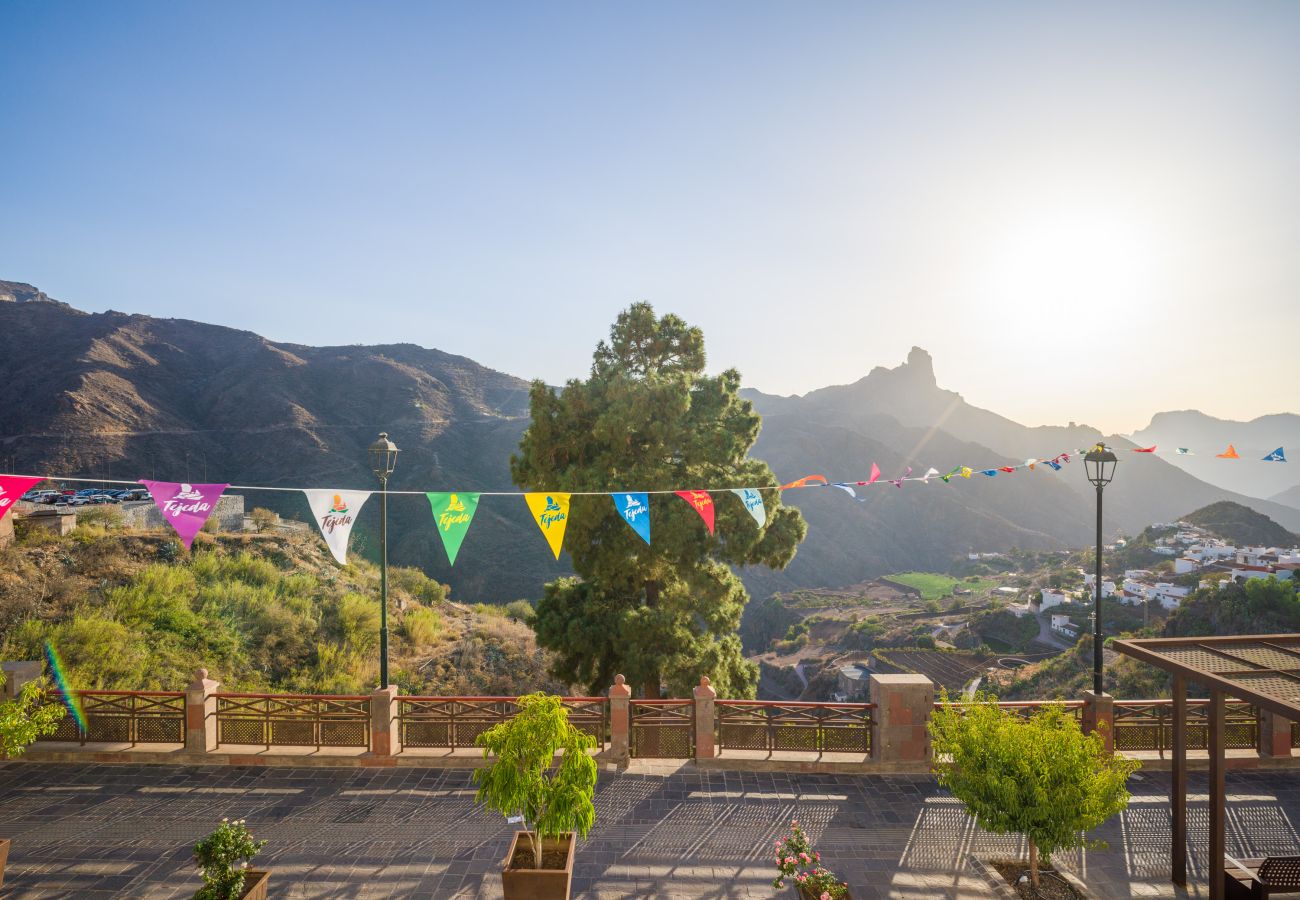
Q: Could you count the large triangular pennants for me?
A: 8